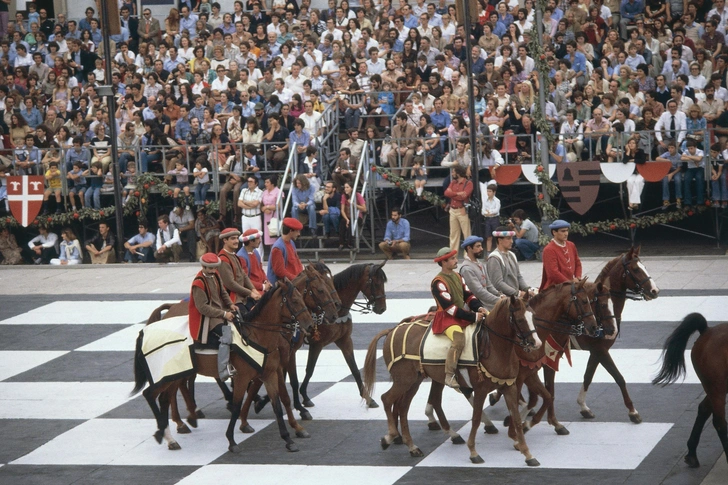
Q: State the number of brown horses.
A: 9